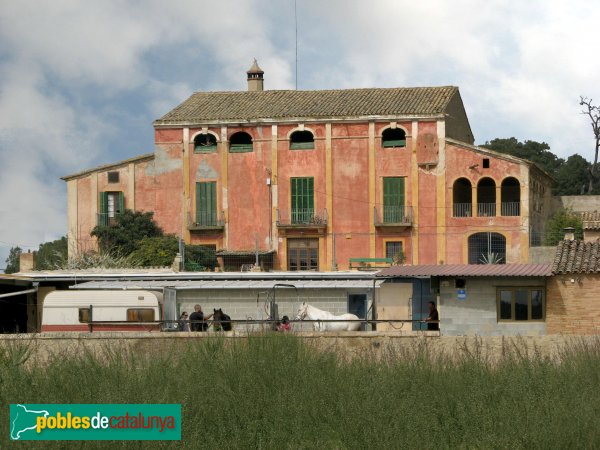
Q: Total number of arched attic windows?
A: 4